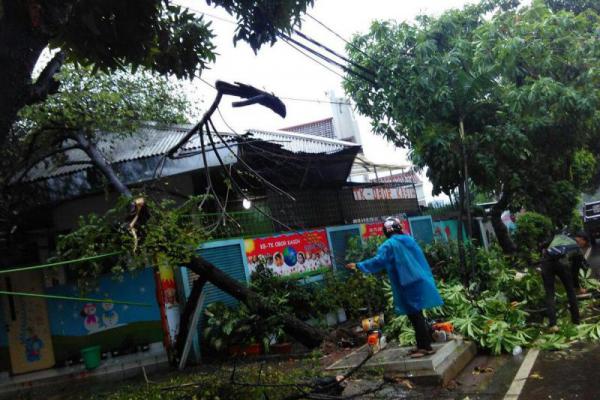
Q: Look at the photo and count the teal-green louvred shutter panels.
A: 3